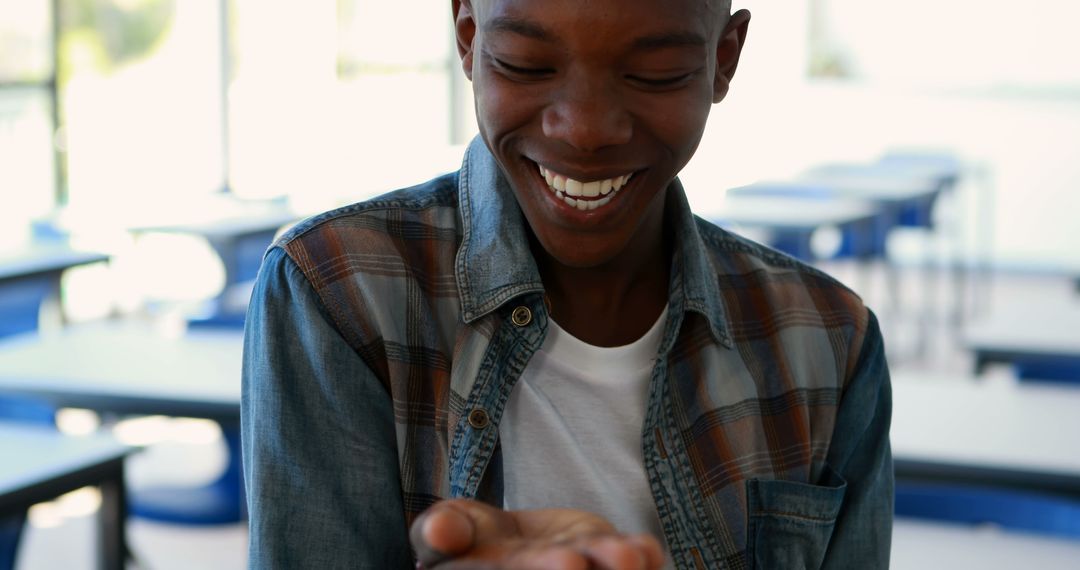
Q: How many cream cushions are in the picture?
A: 0